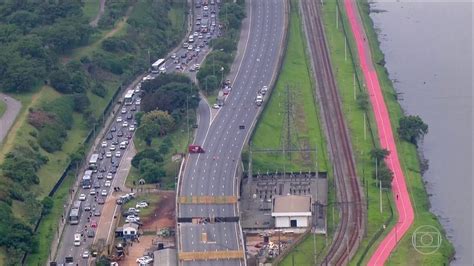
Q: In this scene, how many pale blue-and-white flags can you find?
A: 0